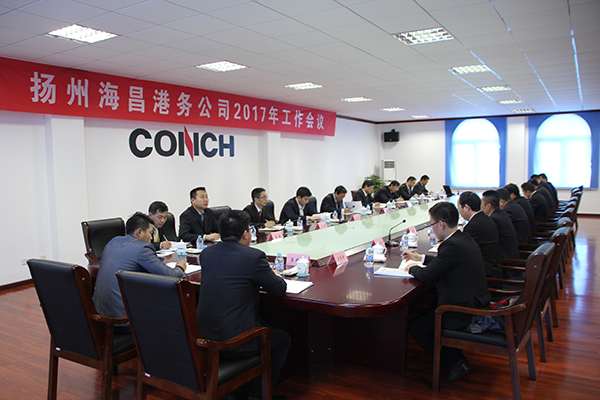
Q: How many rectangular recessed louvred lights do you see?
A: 11